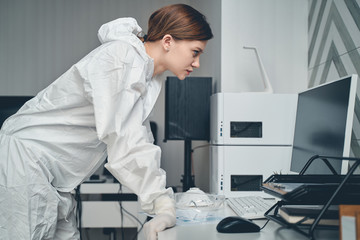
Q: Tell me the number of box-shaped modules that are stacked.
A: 2